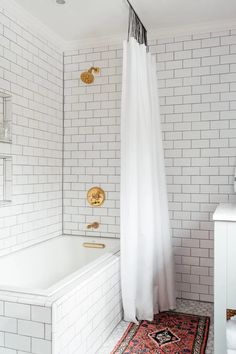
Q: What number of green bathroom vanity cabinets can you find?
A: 0